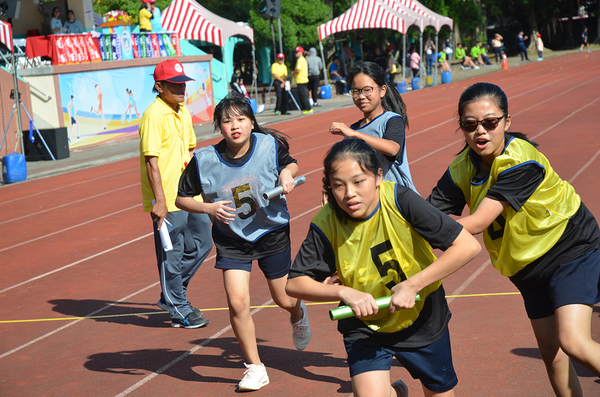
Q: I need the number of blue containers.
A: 7